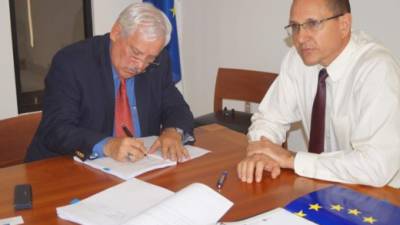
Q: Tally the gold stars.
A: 6